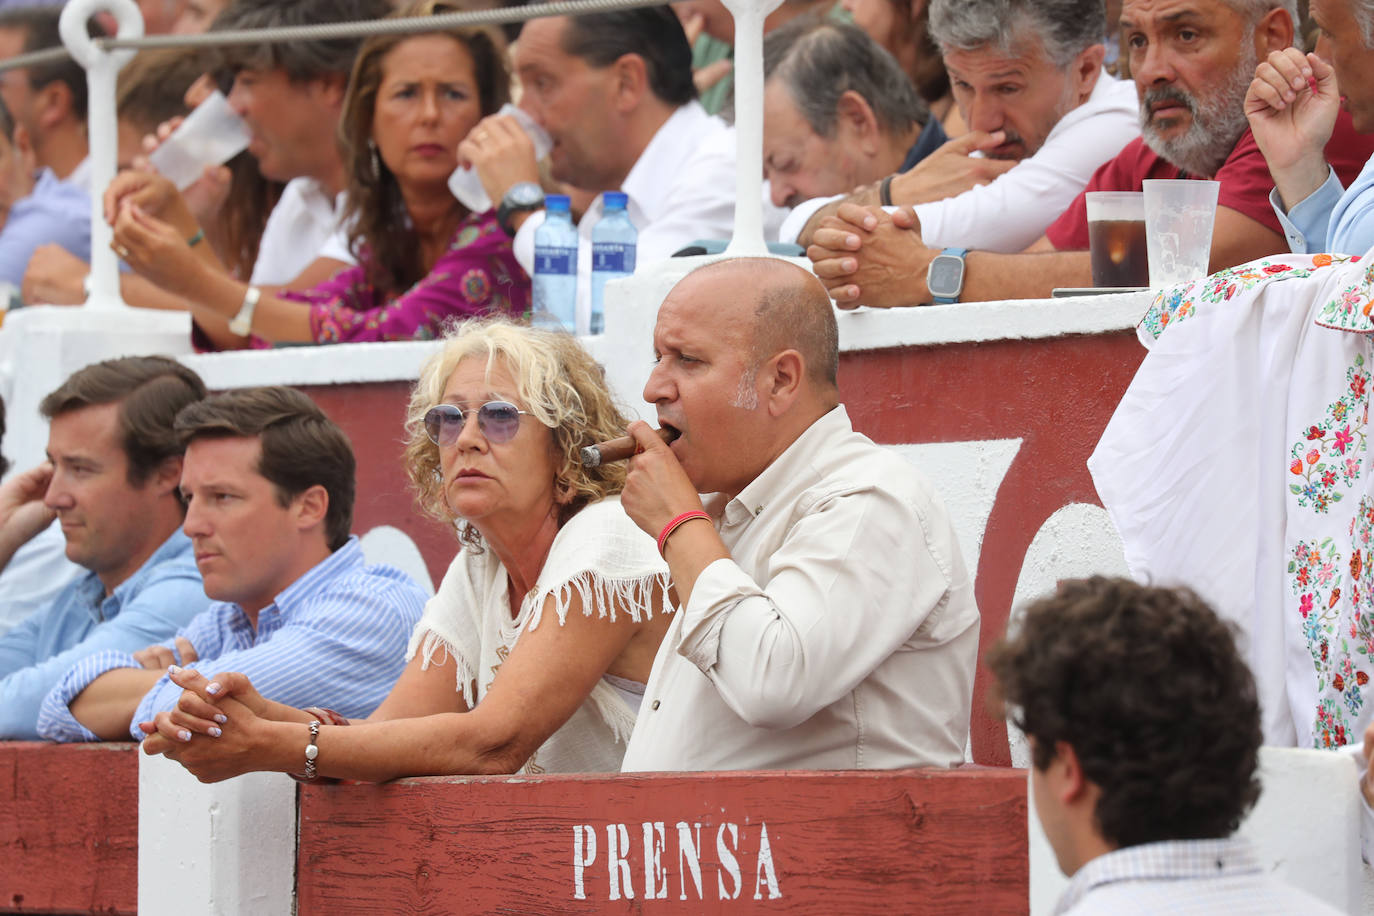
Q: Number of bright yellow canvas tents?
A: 0